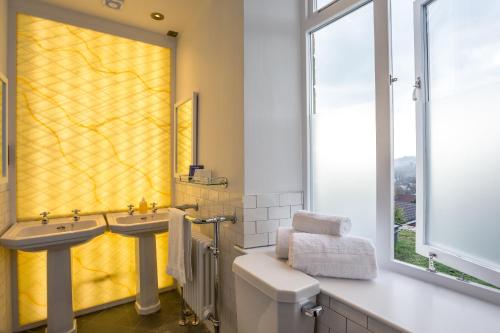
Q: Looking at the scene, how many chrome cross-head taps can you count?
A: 4